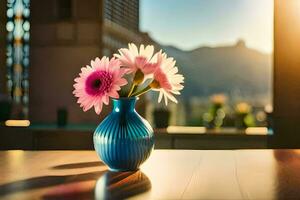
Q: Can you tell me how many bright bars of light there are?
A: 3